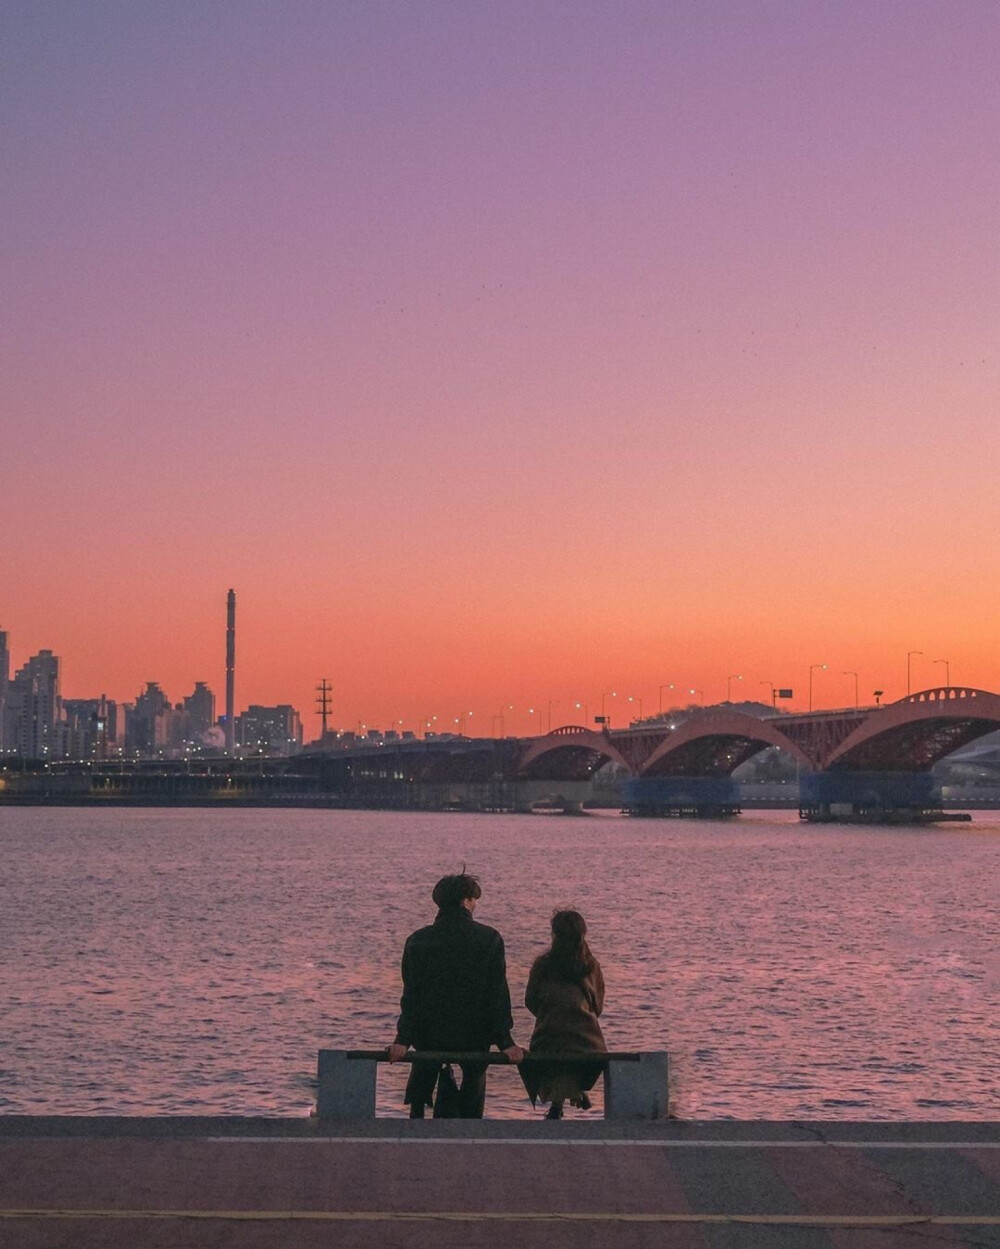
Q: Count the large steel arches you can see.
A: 3